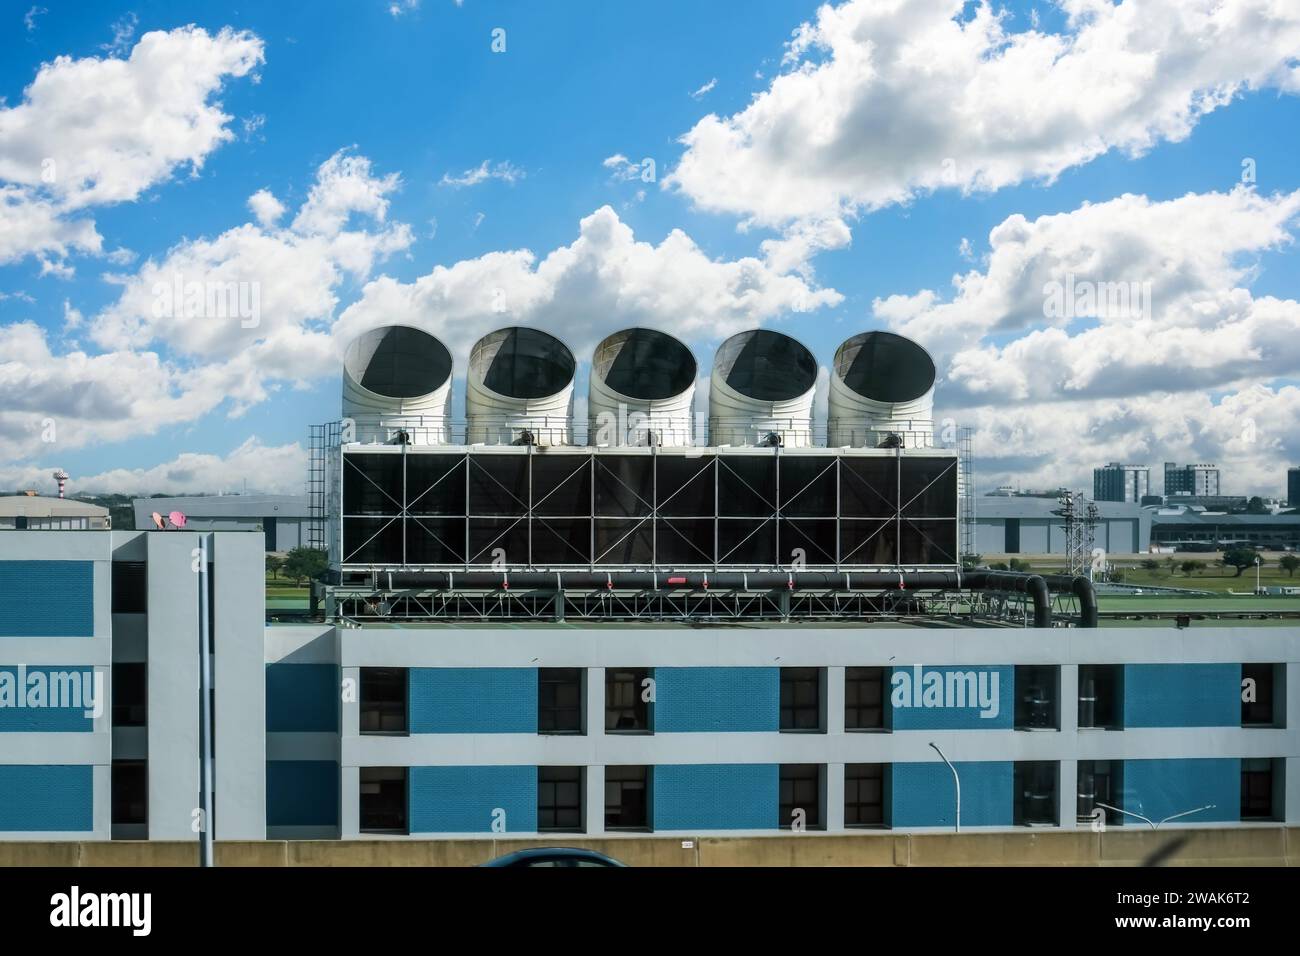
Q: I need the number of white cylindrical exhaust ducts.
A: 5